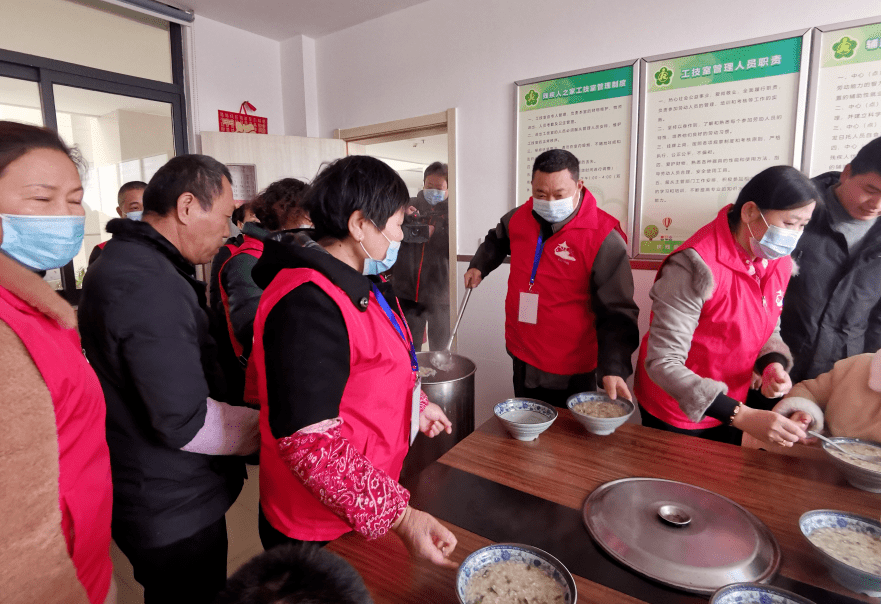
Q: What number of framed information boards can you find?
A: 3